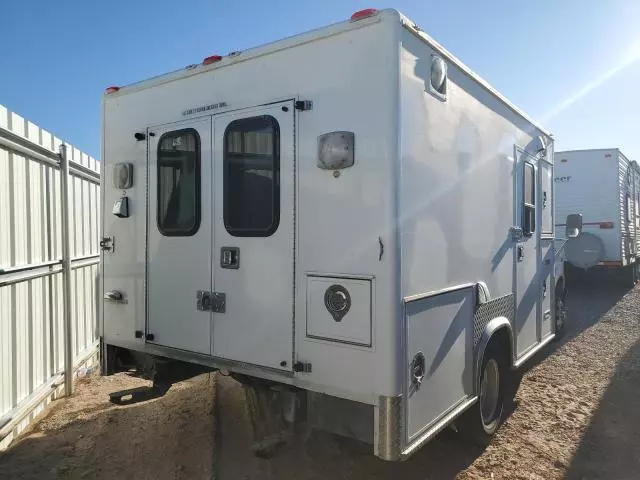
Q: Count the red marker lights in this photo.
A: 3